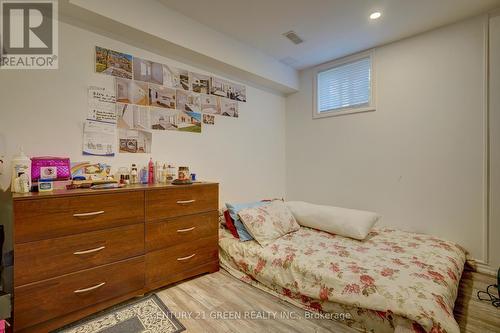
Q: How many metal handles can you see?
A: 6